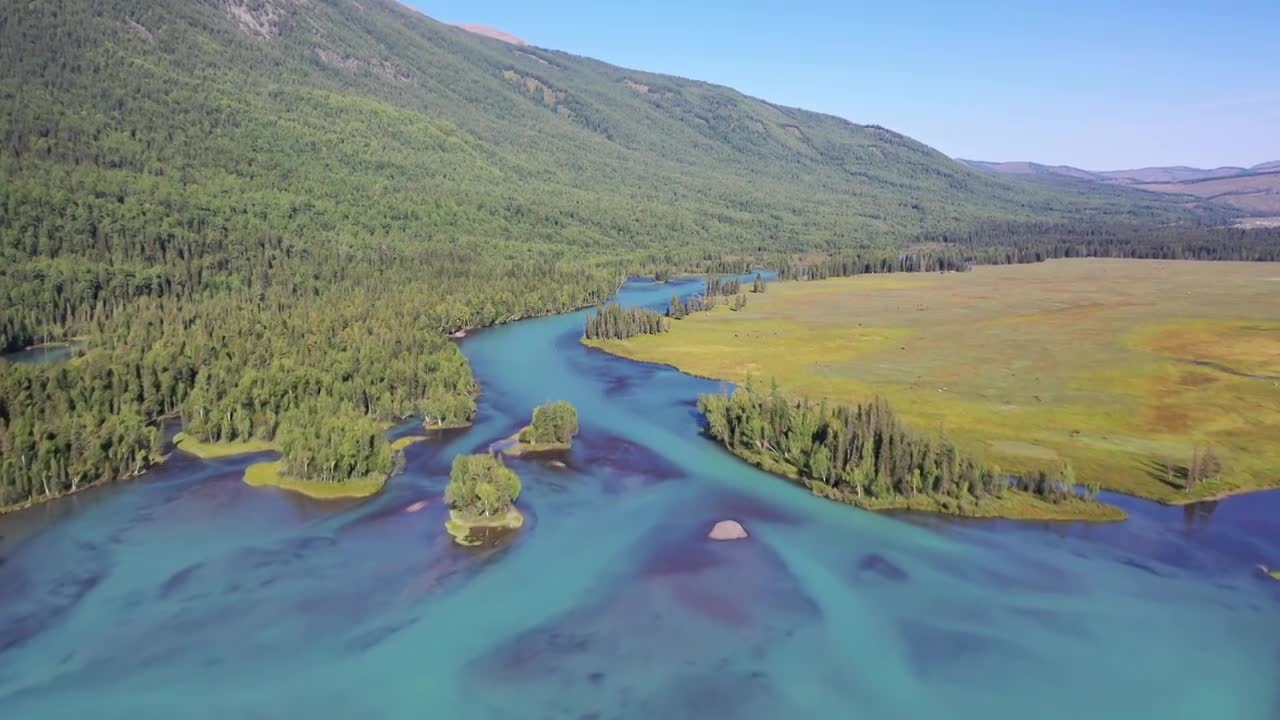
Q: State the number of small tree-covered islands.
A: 2